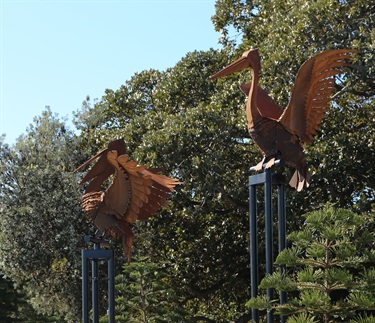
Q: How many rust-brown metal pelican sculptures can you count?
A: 2